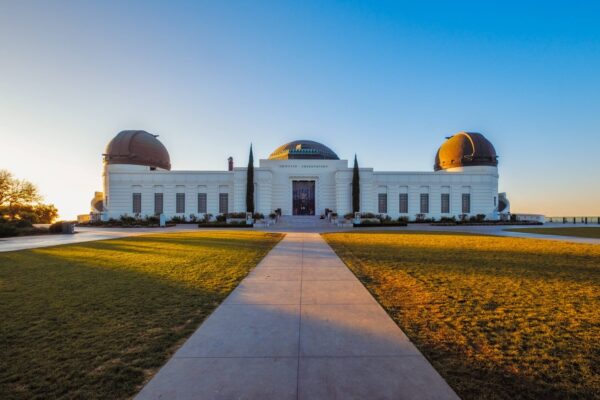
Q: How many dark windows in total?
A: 10